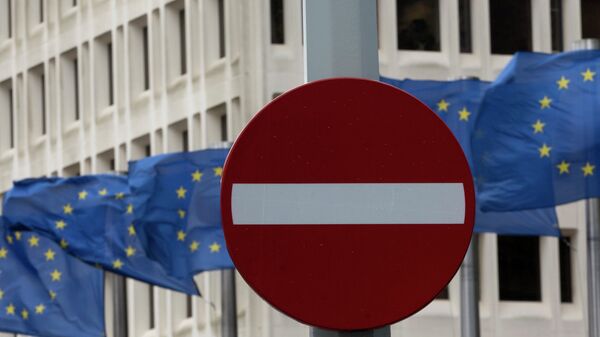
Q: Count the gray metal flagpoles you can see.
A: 4